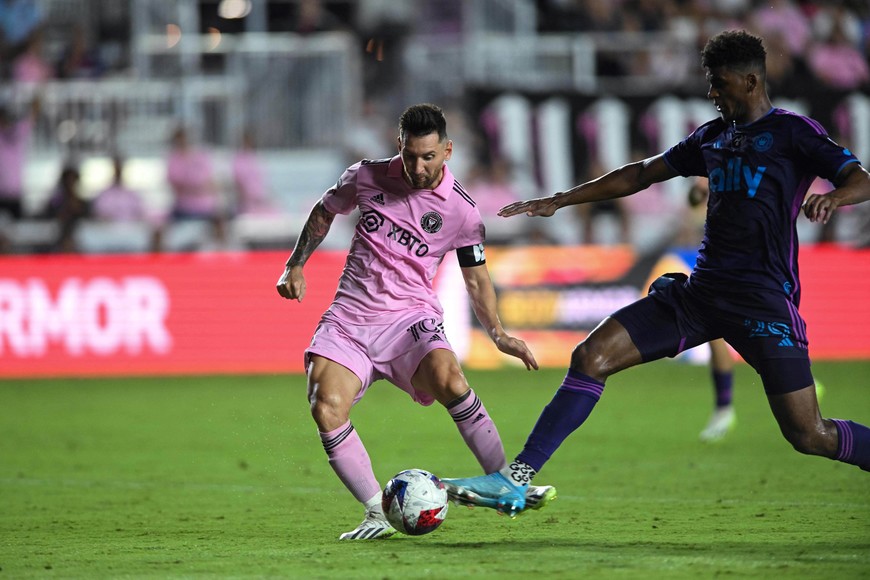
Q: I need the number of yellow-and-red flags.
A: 0